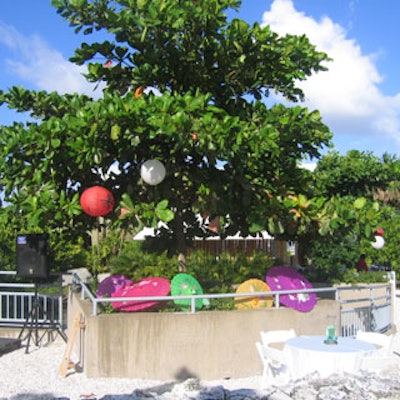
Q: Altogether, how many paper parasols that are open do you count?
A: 5